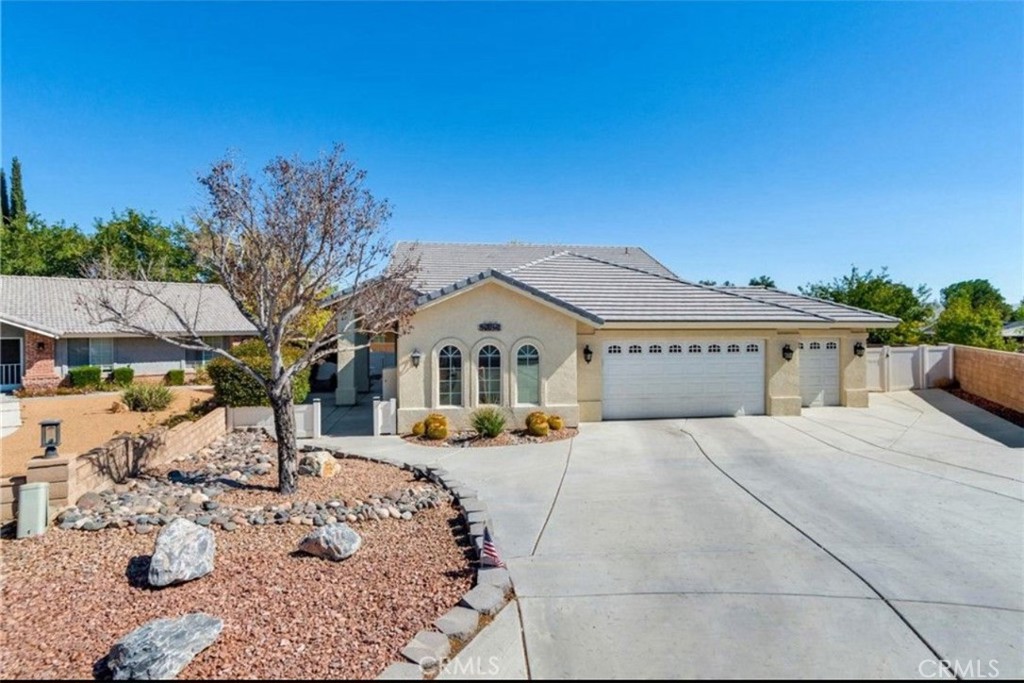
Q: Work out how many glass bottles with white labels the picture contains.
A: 0